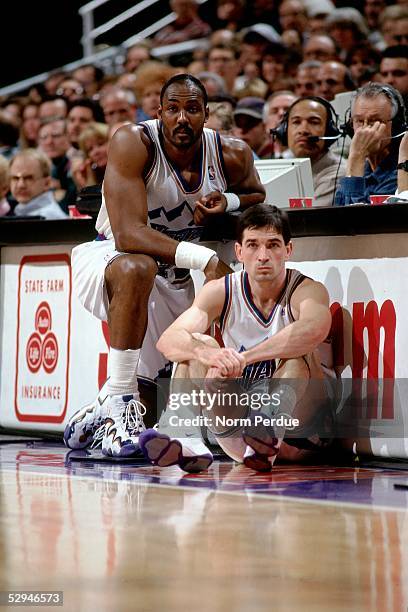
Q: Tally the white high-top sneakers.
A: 4